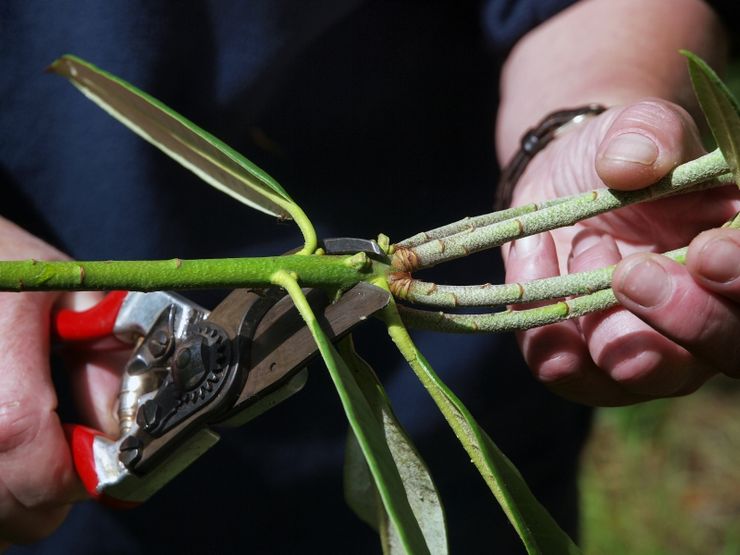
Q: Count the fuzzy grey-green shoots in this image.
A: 4